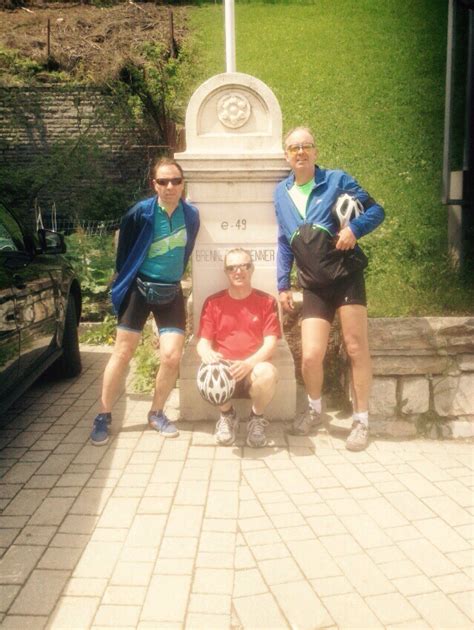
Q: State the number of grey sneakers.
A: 4